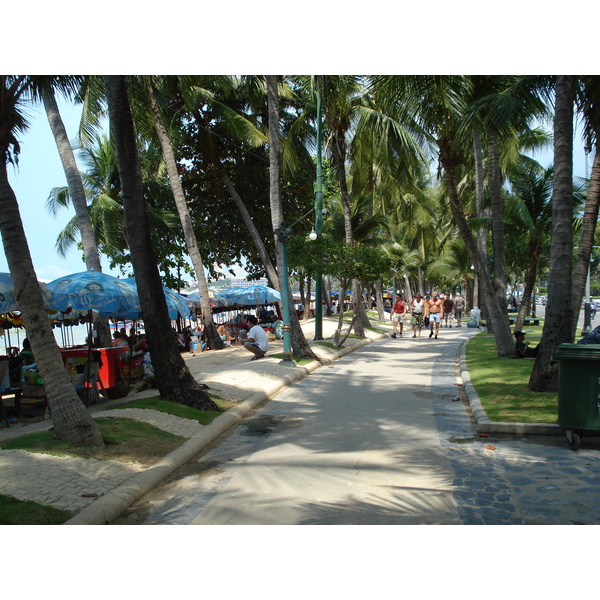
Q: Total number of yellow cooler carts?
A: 0